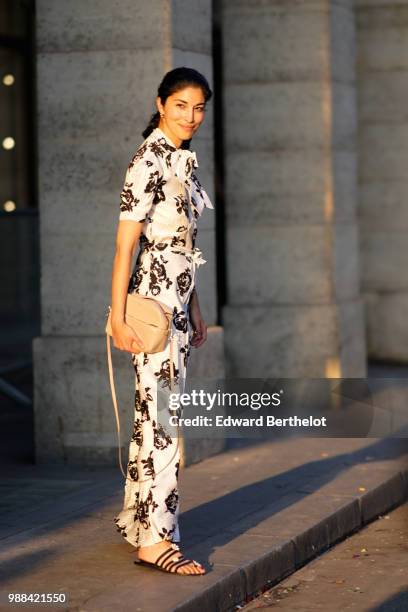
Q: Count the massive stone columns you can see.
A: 3